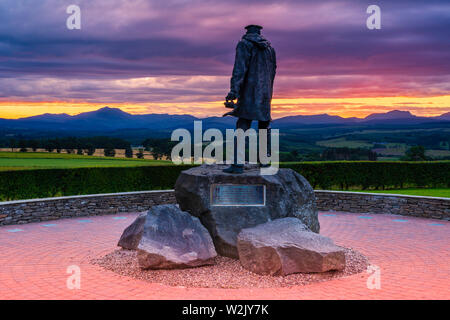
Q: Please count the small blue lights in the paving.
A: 8